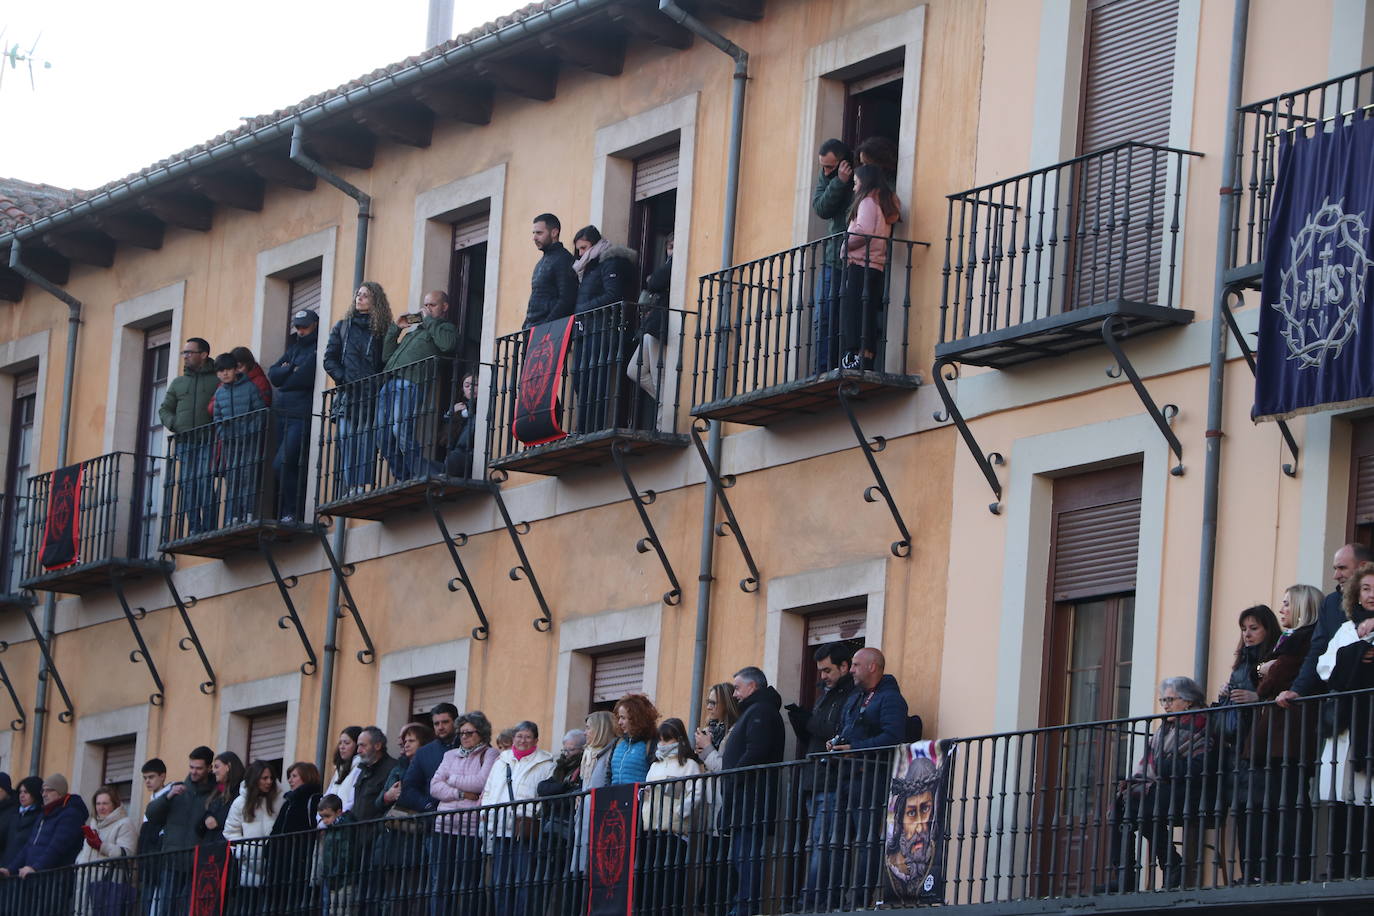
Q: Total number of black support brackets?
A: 14